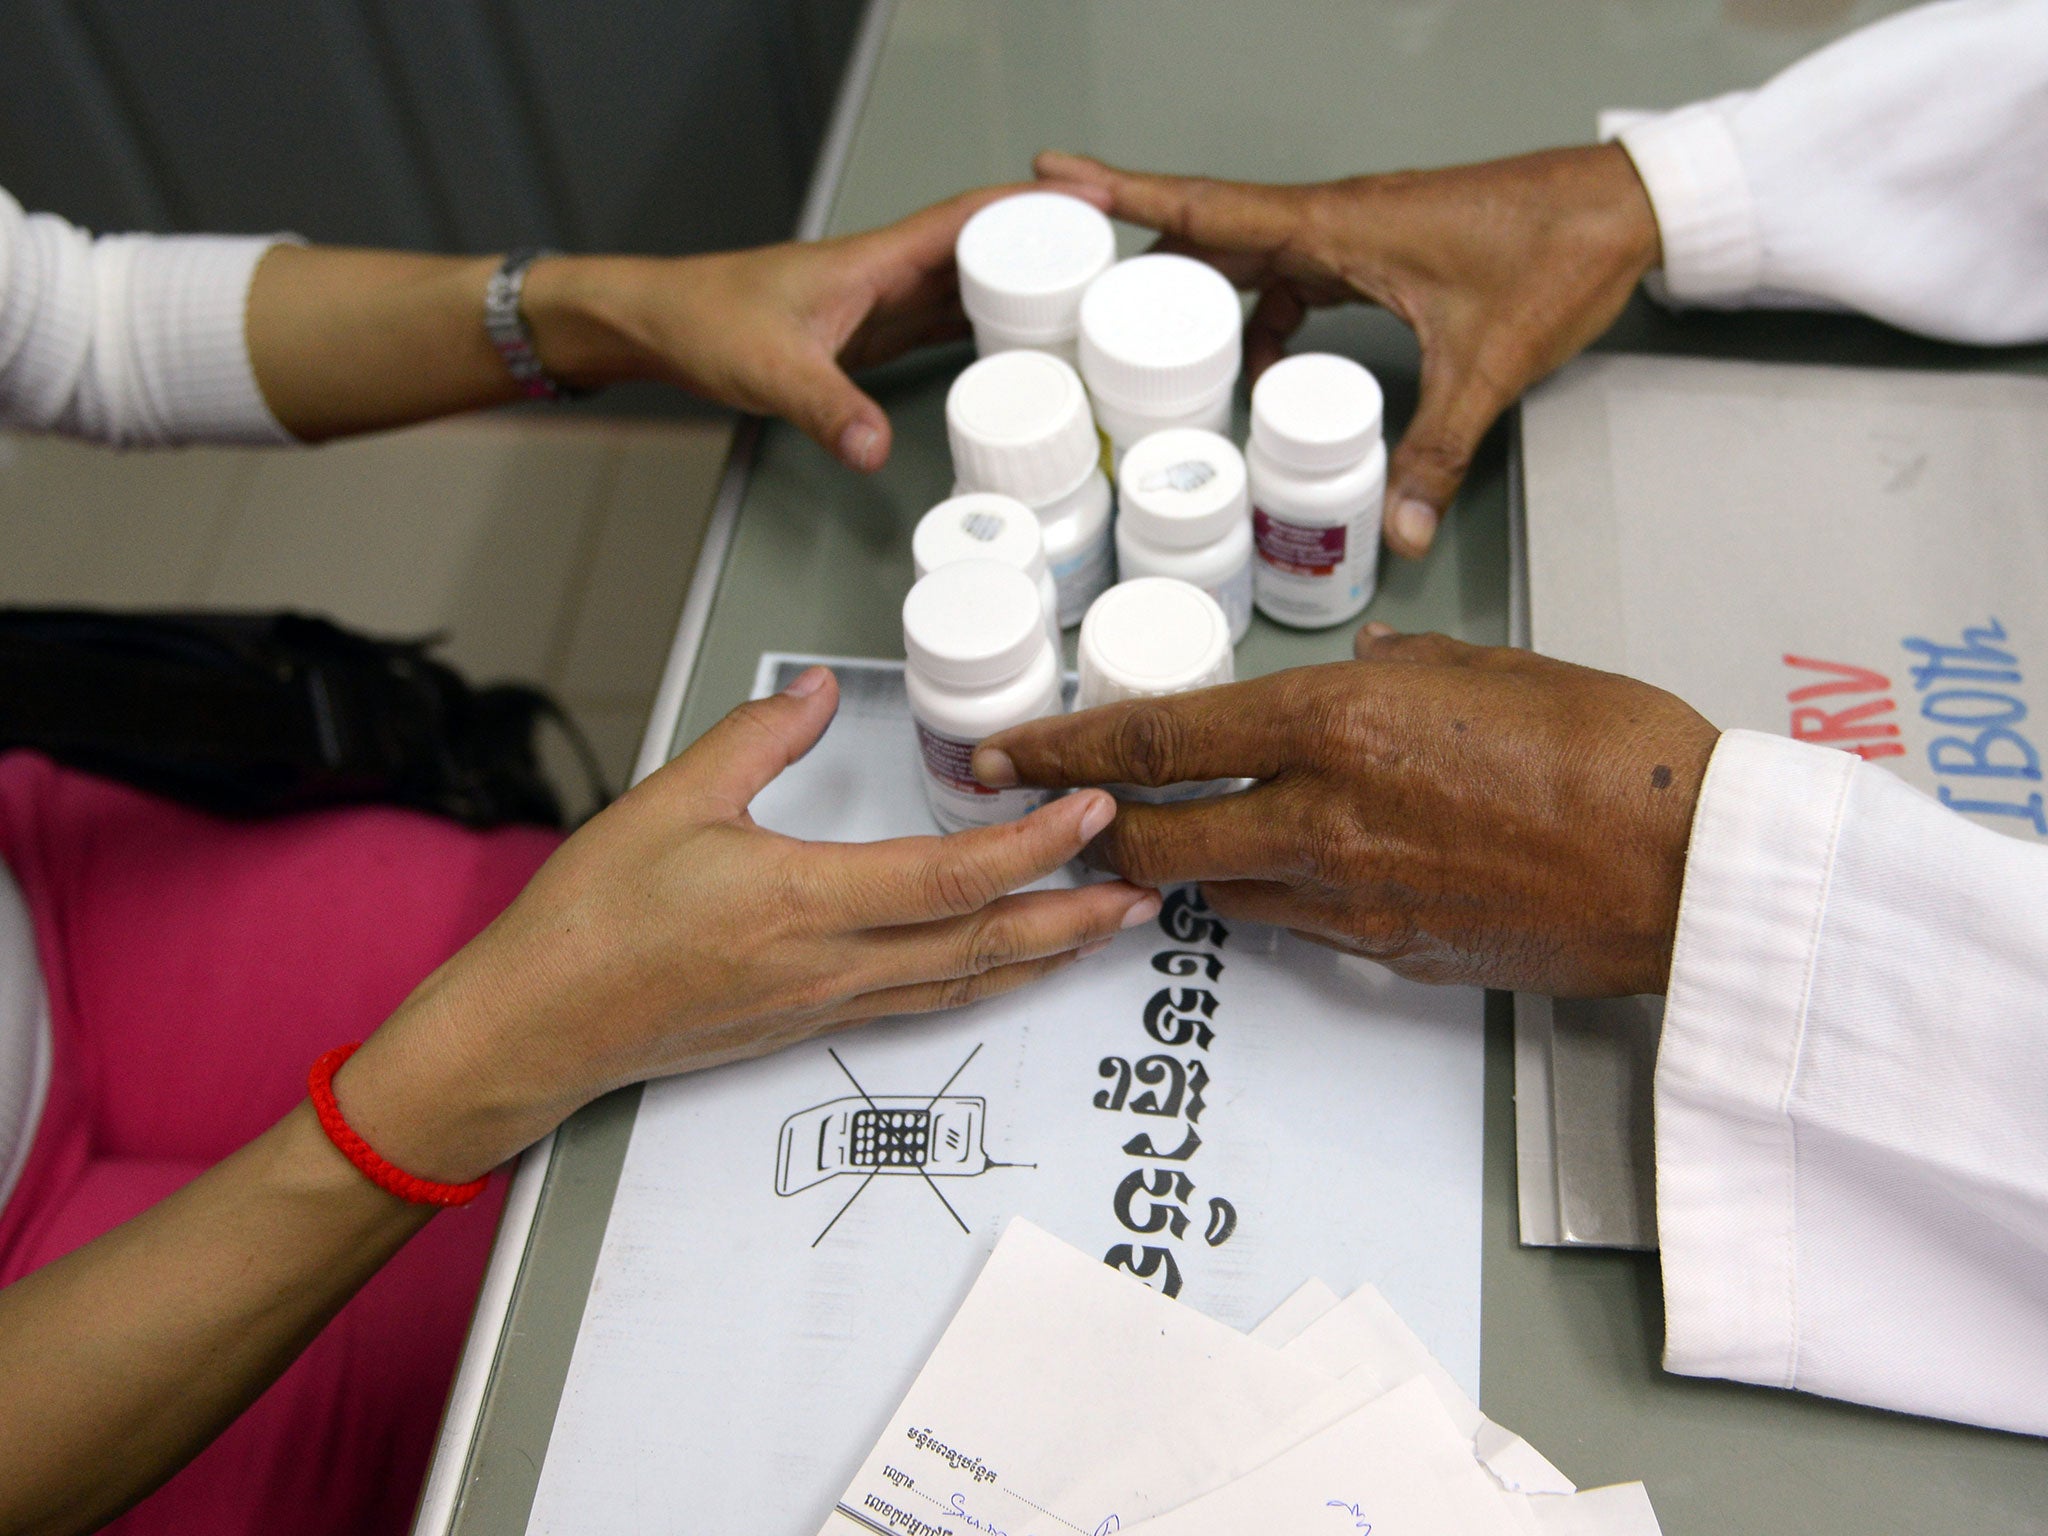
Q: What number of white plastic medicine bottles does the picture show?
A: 8